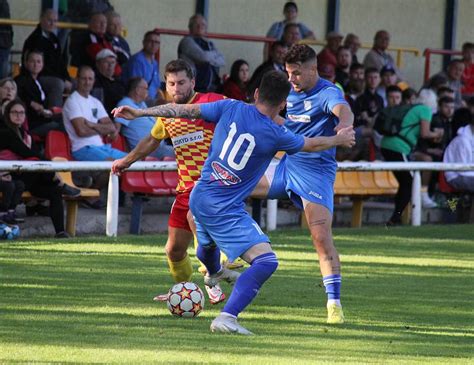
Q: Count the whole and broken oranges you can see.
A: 0